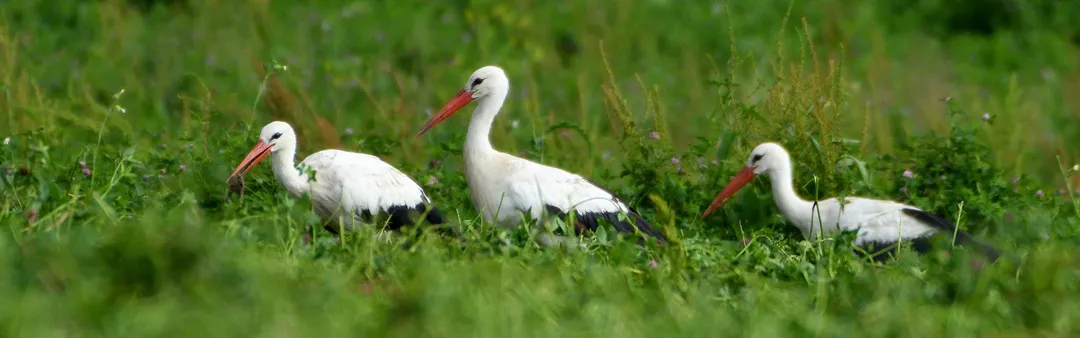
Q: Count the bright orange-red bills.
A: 3